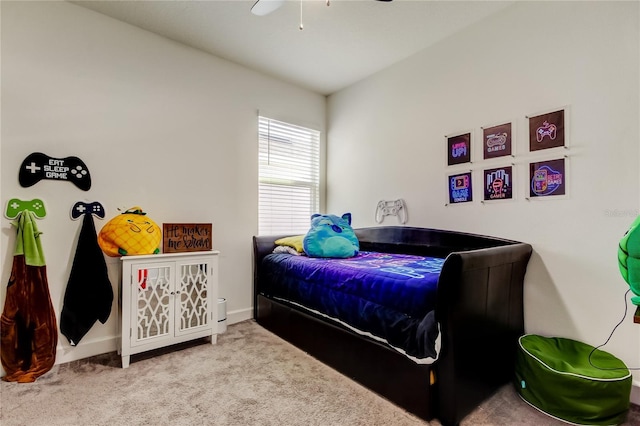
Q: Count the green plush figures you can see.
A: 1